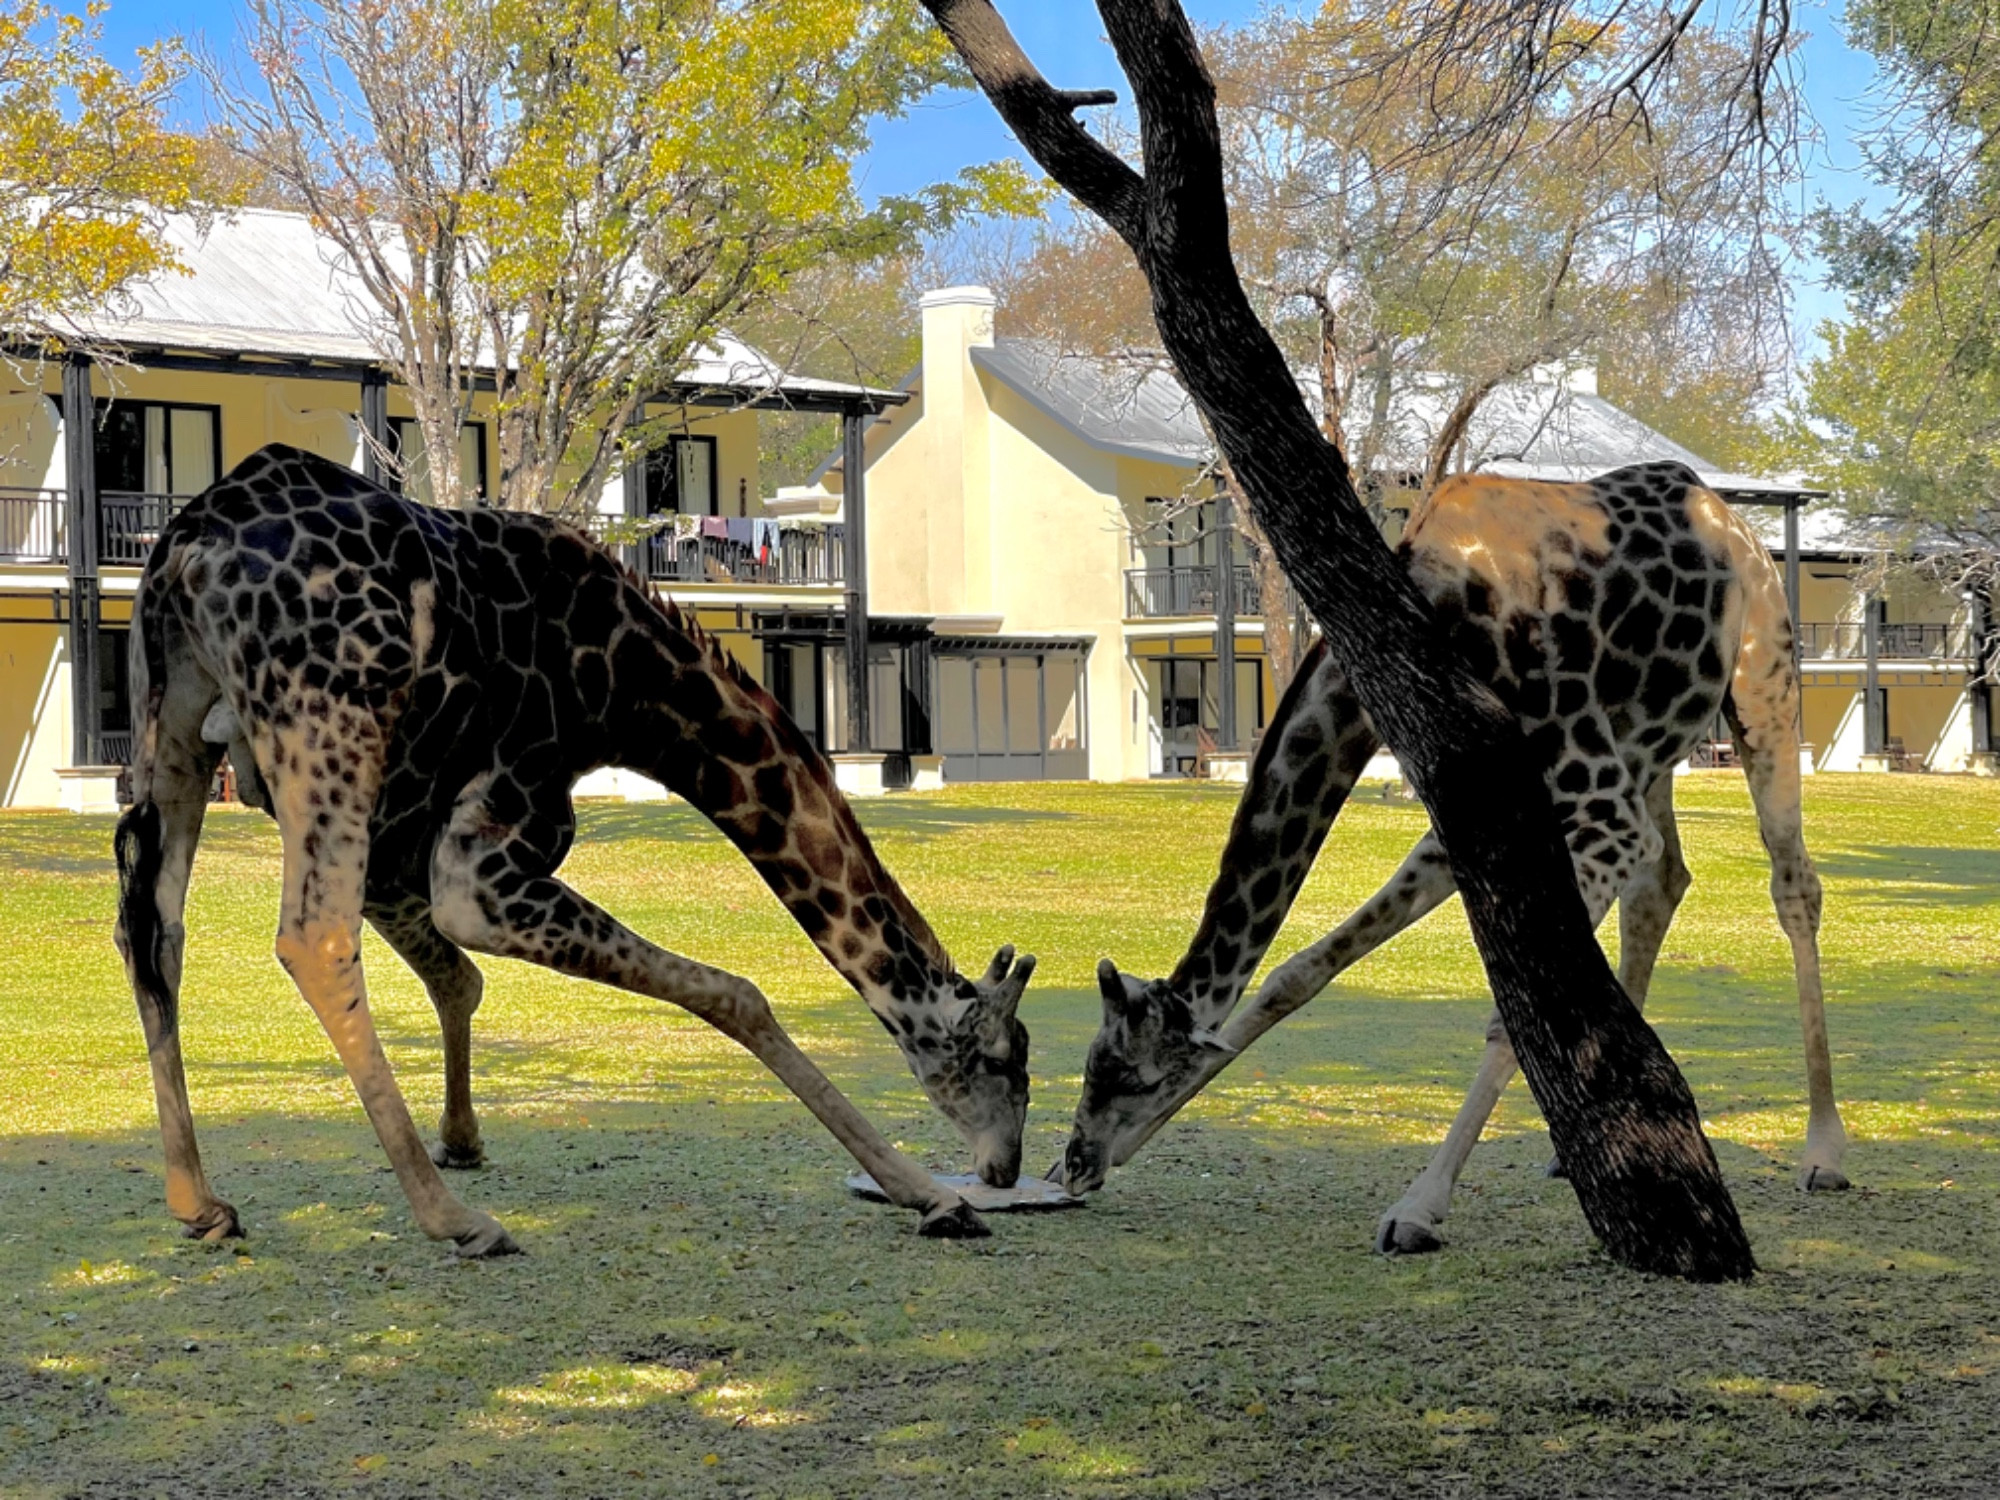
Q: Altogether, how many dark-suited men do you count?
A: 0